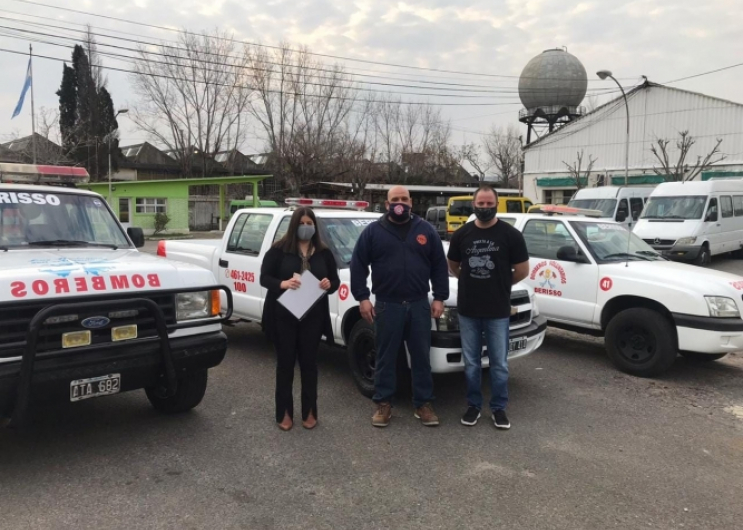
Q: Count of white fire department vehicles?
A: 3